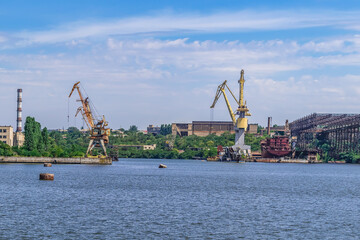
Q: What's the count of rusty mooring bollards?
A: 3